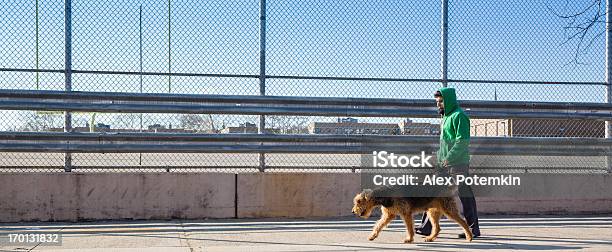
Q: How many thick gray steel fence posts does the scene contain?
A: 4